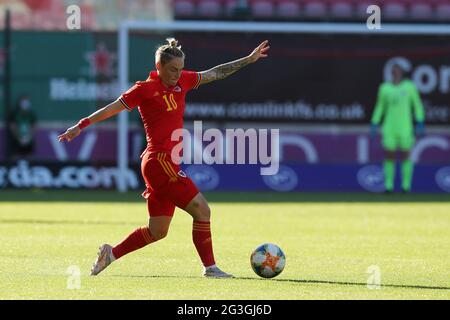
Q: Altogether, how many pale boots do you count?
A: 2